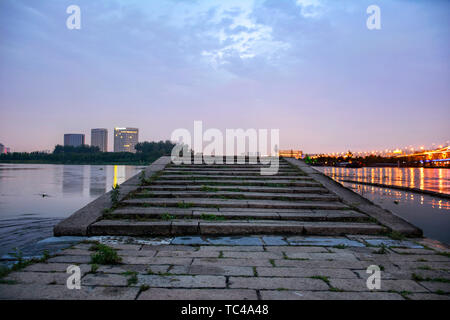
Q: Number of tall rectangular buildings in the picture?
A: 3